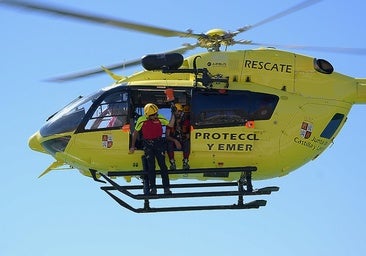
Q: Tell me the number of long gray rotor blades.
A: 4